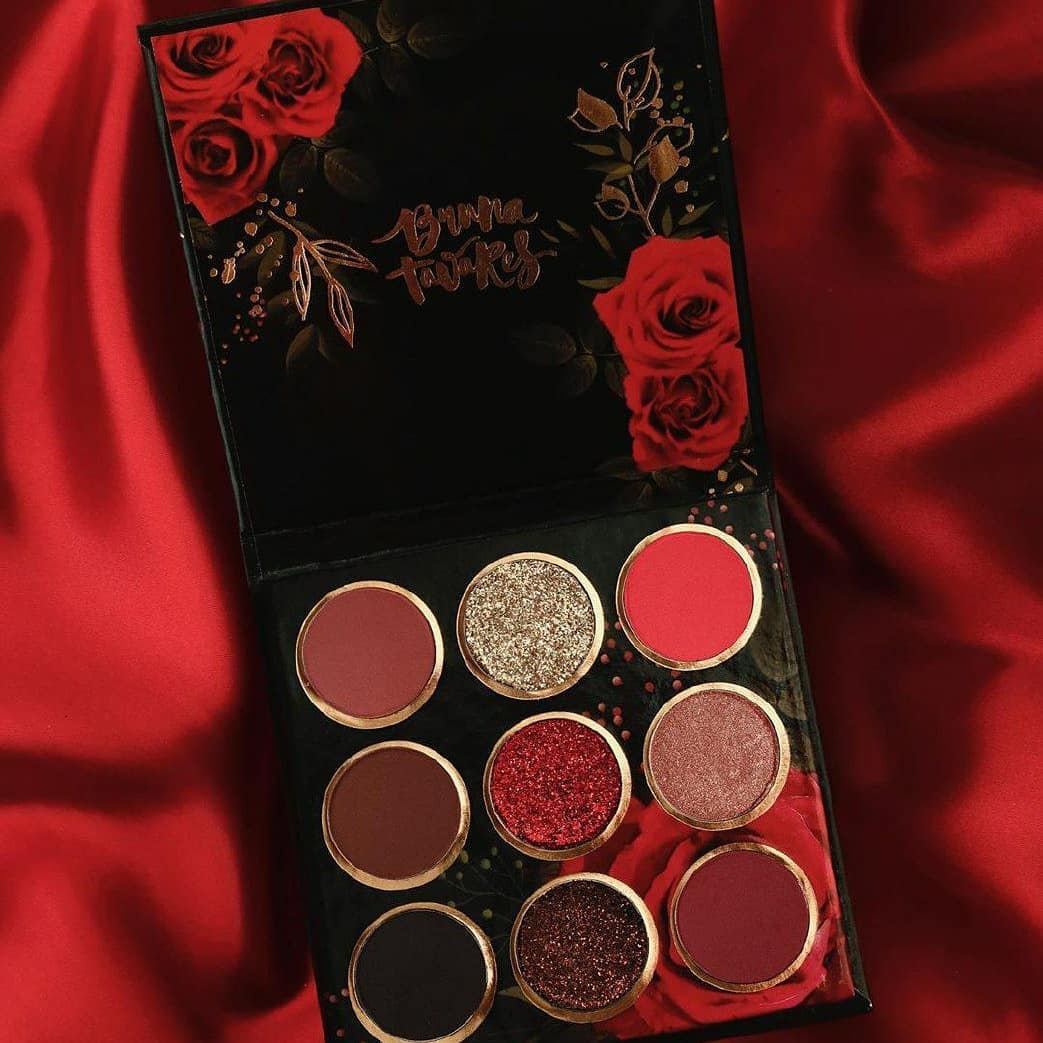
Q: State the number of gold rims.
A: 9